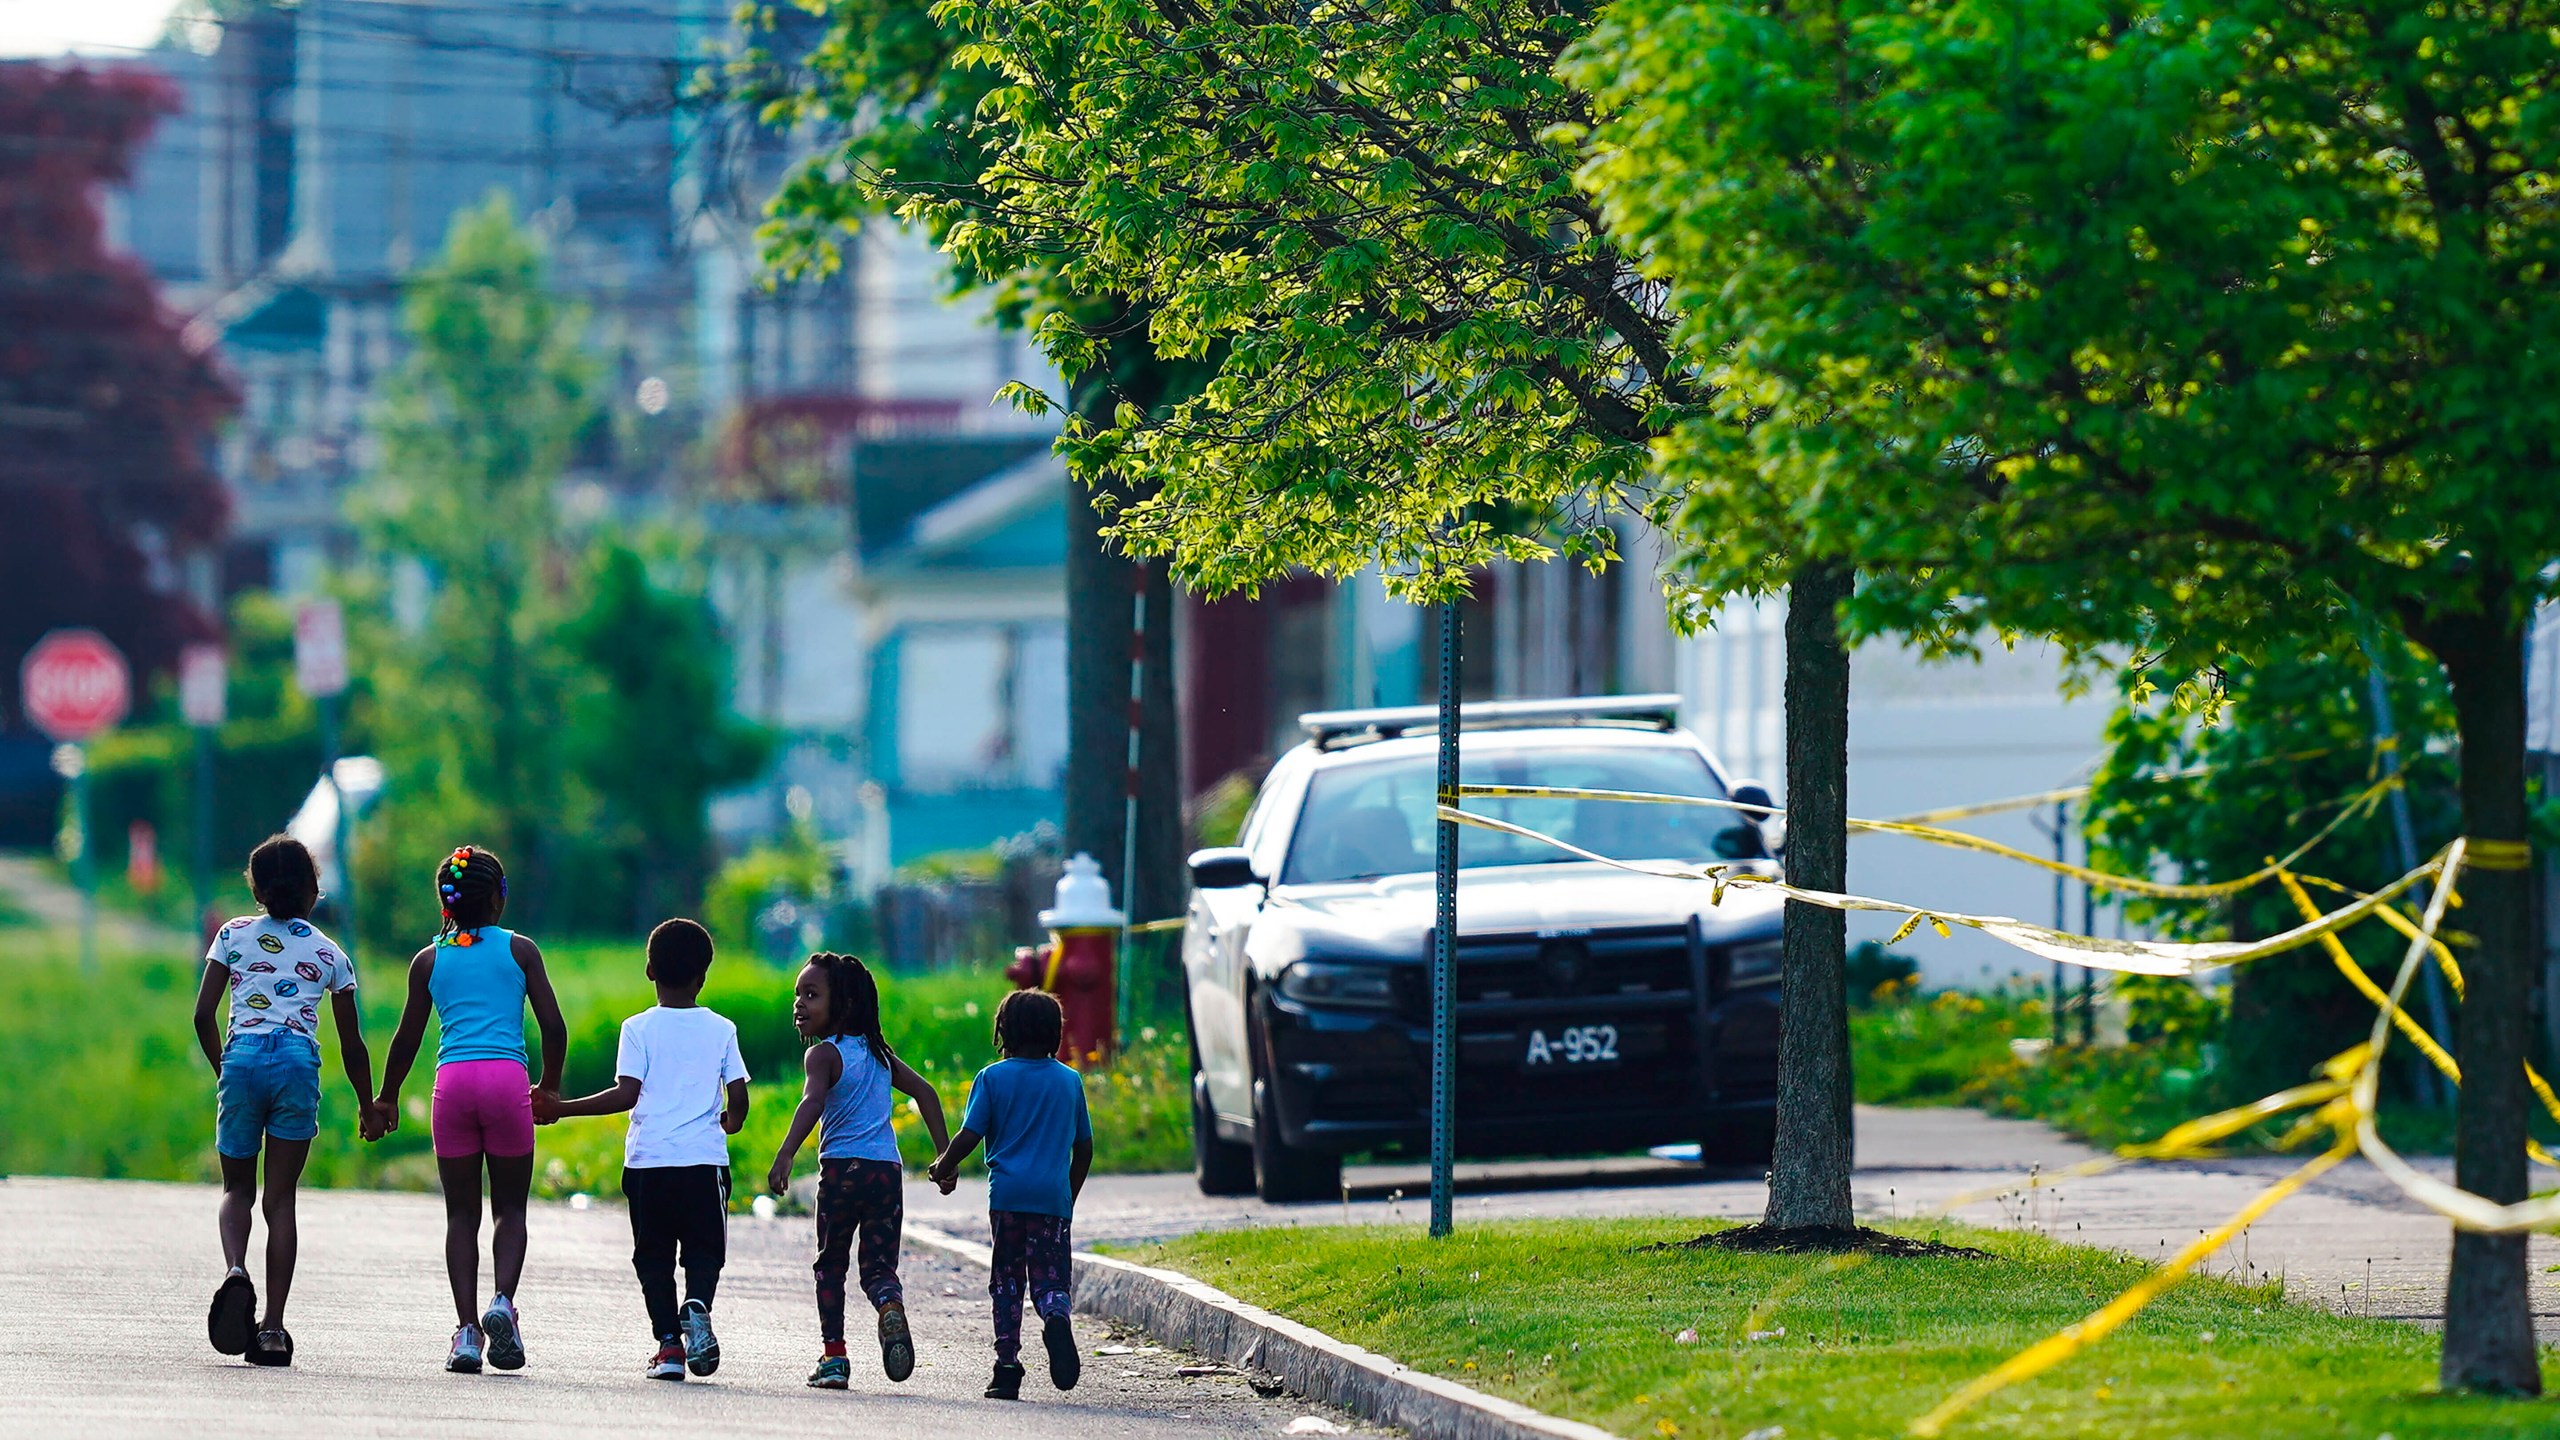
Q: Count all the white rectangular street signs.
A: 2